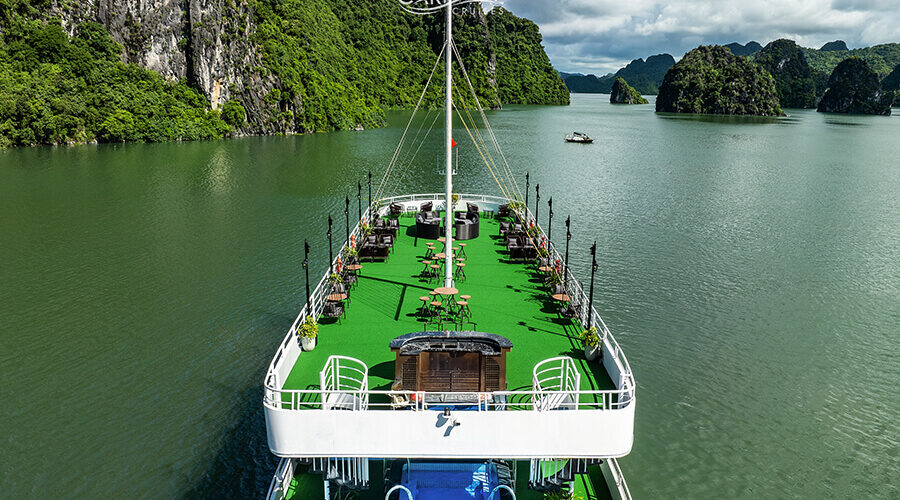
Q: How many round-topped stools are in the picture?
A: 14